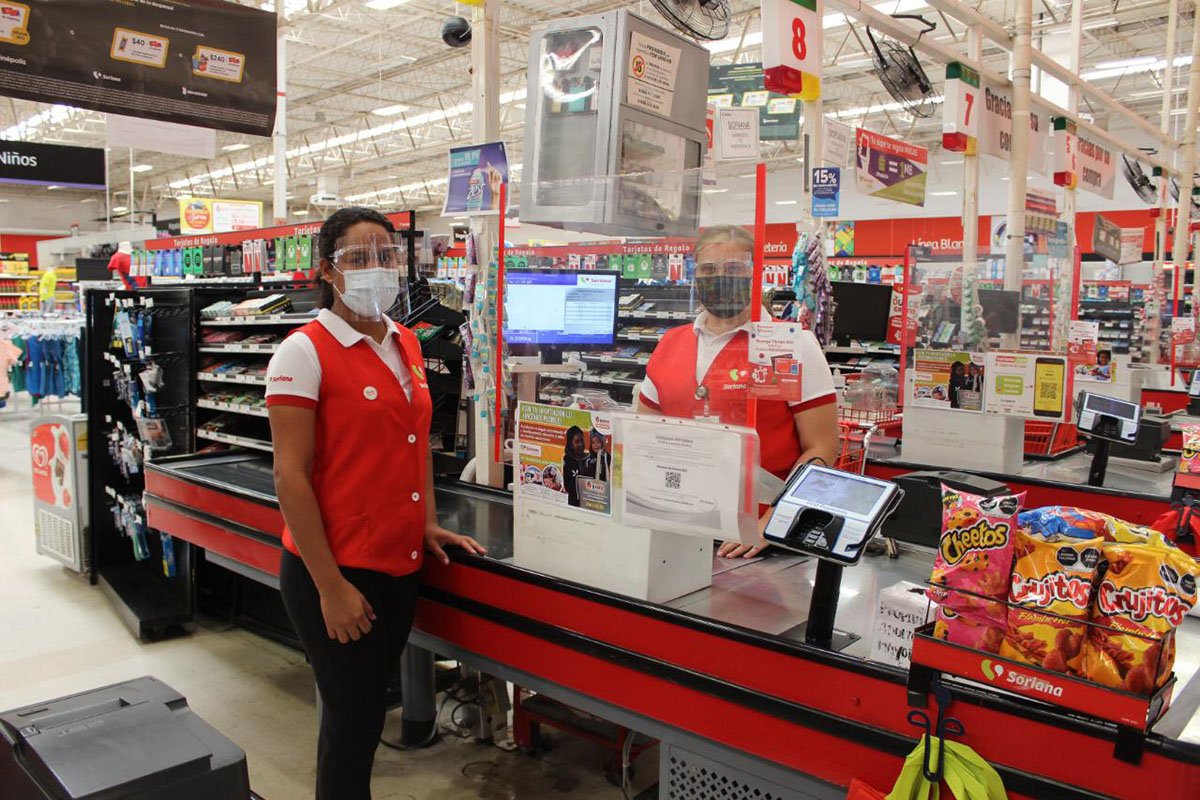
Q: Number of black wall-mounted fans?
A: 4